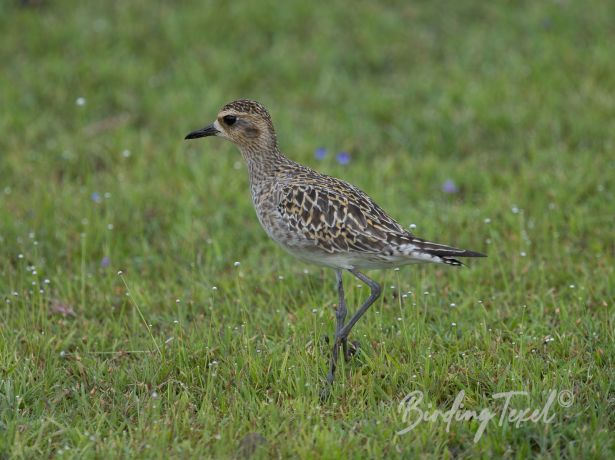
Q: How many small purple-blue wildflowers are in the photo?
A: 5